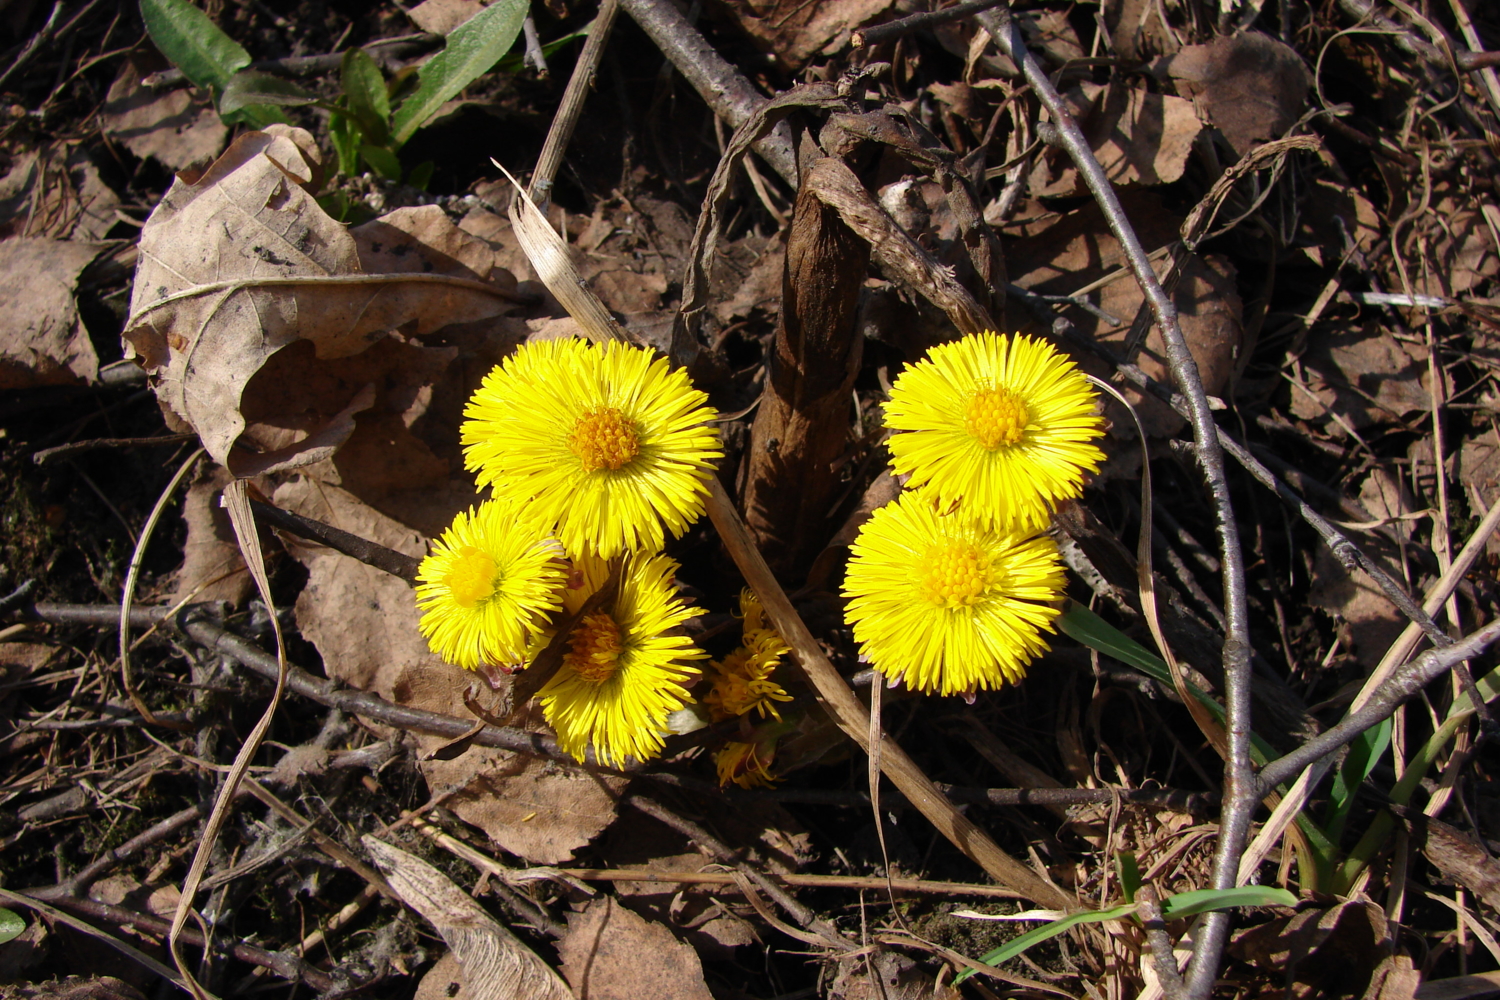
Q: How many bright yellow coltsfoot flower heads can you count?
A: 5